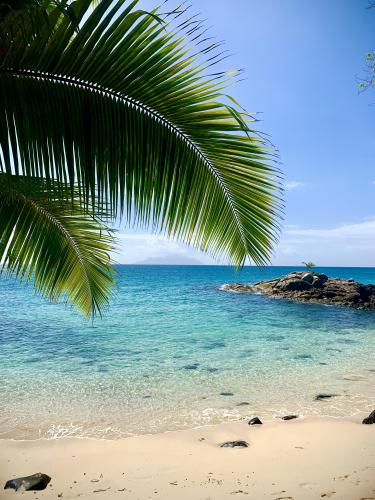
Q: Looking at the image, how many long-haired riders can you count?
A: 0